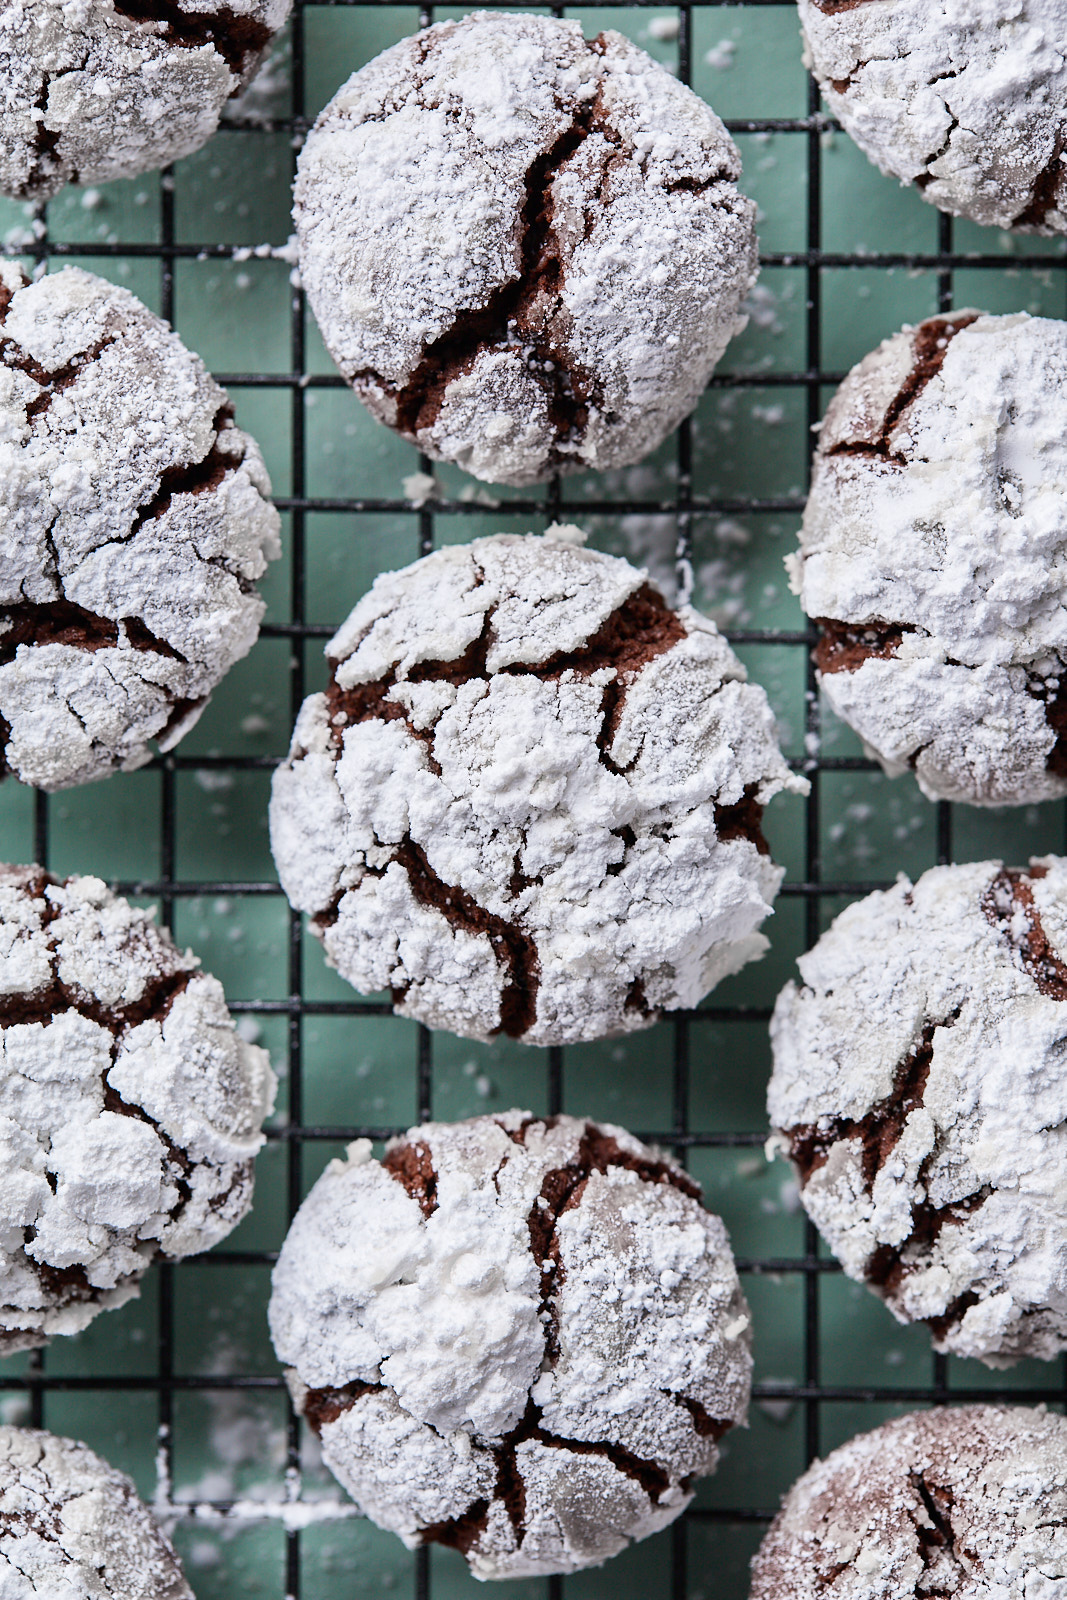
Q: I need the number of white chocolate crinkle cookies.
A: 11